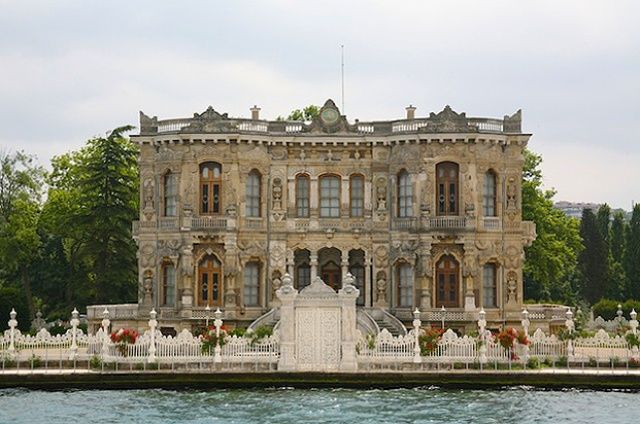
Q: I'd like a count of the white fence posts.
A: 10